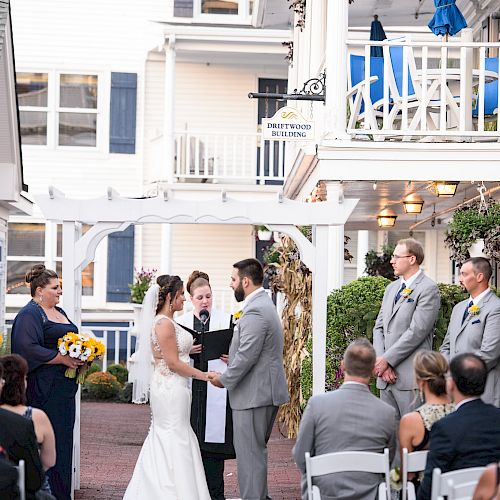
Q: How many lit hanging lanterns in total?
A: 3